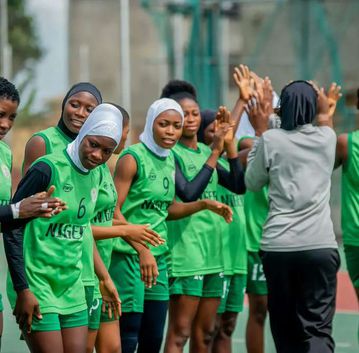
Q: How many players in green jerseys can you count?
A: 9